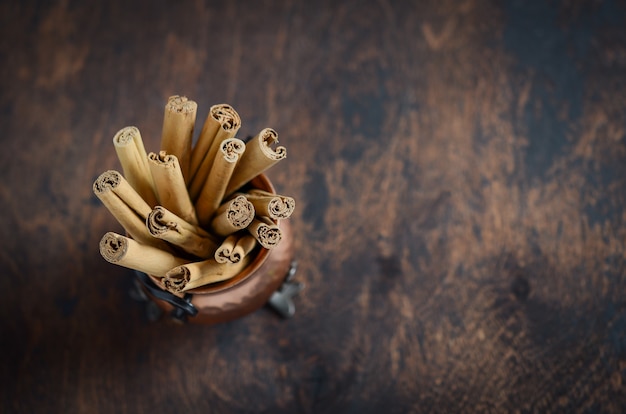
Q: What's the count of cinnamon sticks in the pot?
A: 14